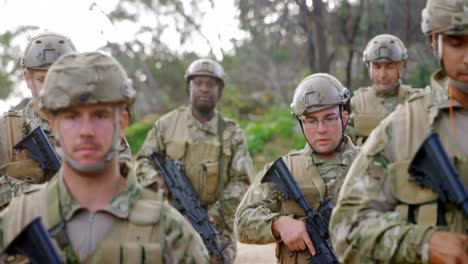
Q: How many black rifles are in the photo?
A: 5